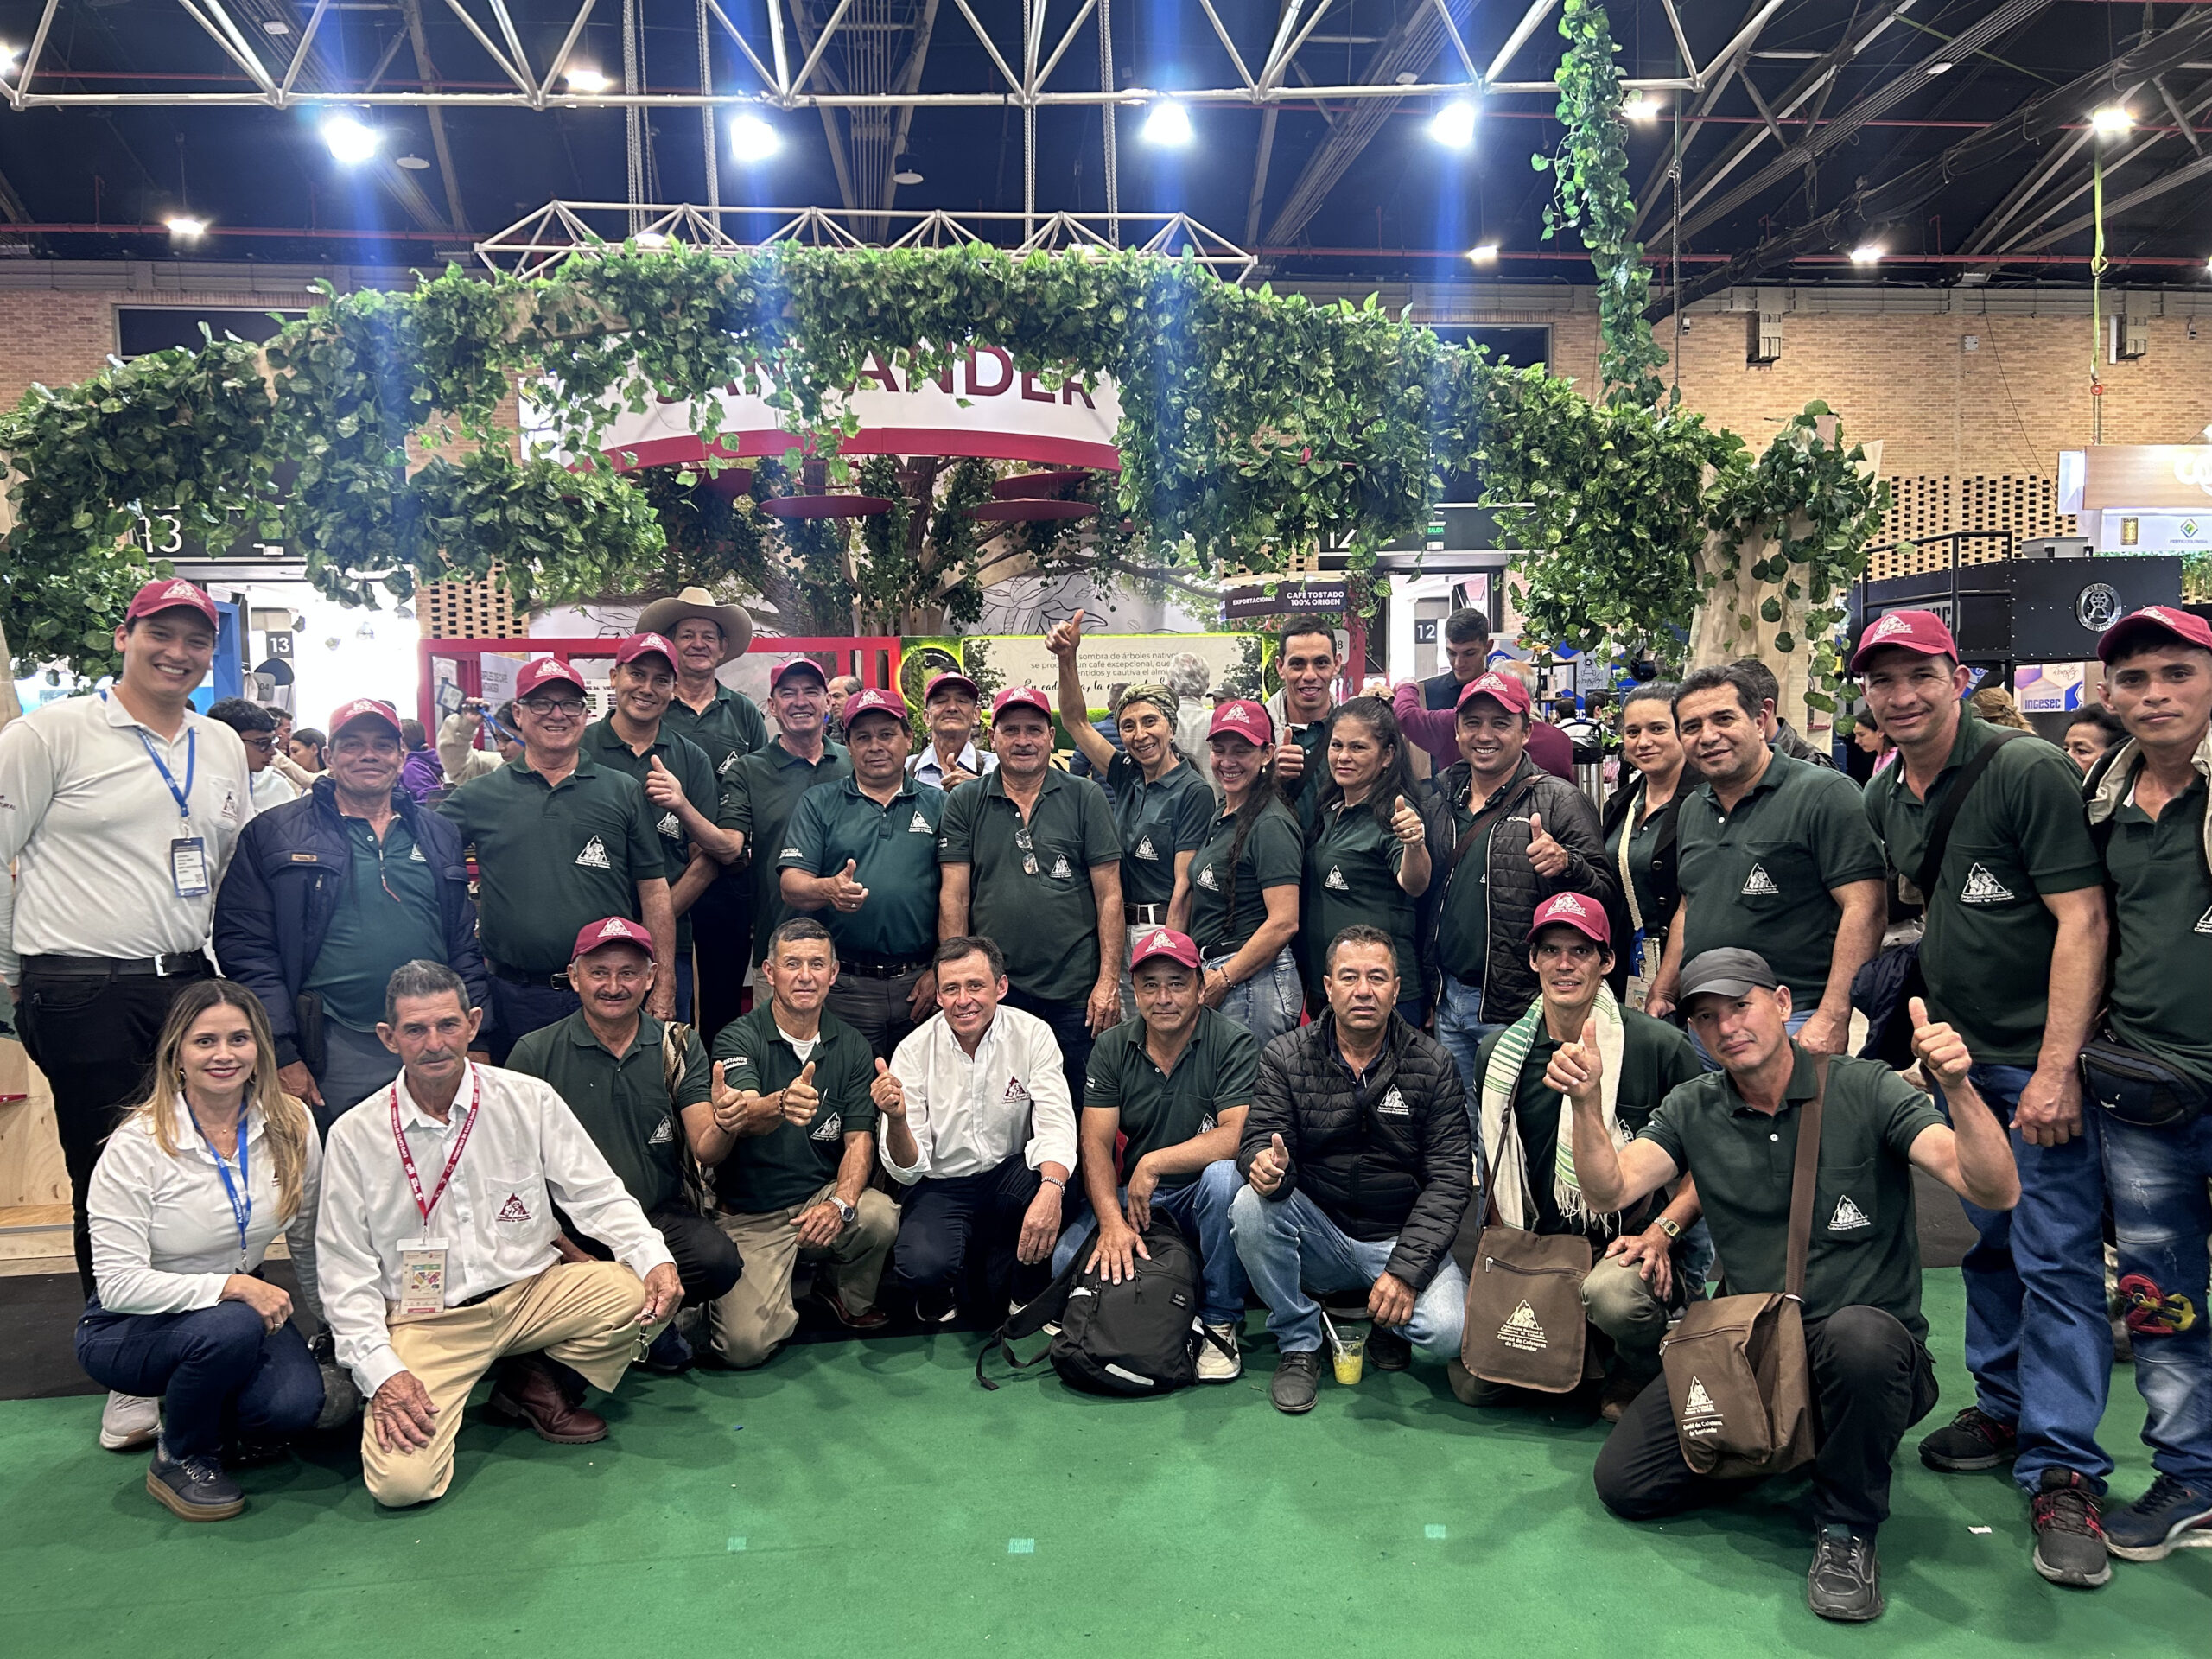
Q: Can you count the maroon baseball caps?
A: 15